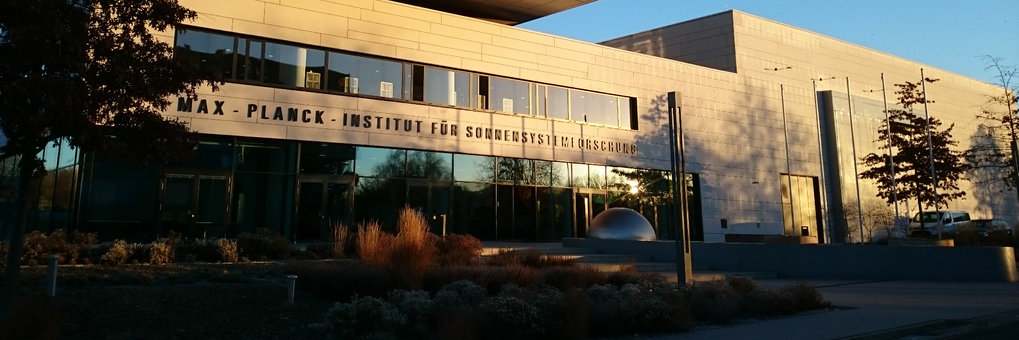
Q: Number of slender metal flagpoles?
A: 5